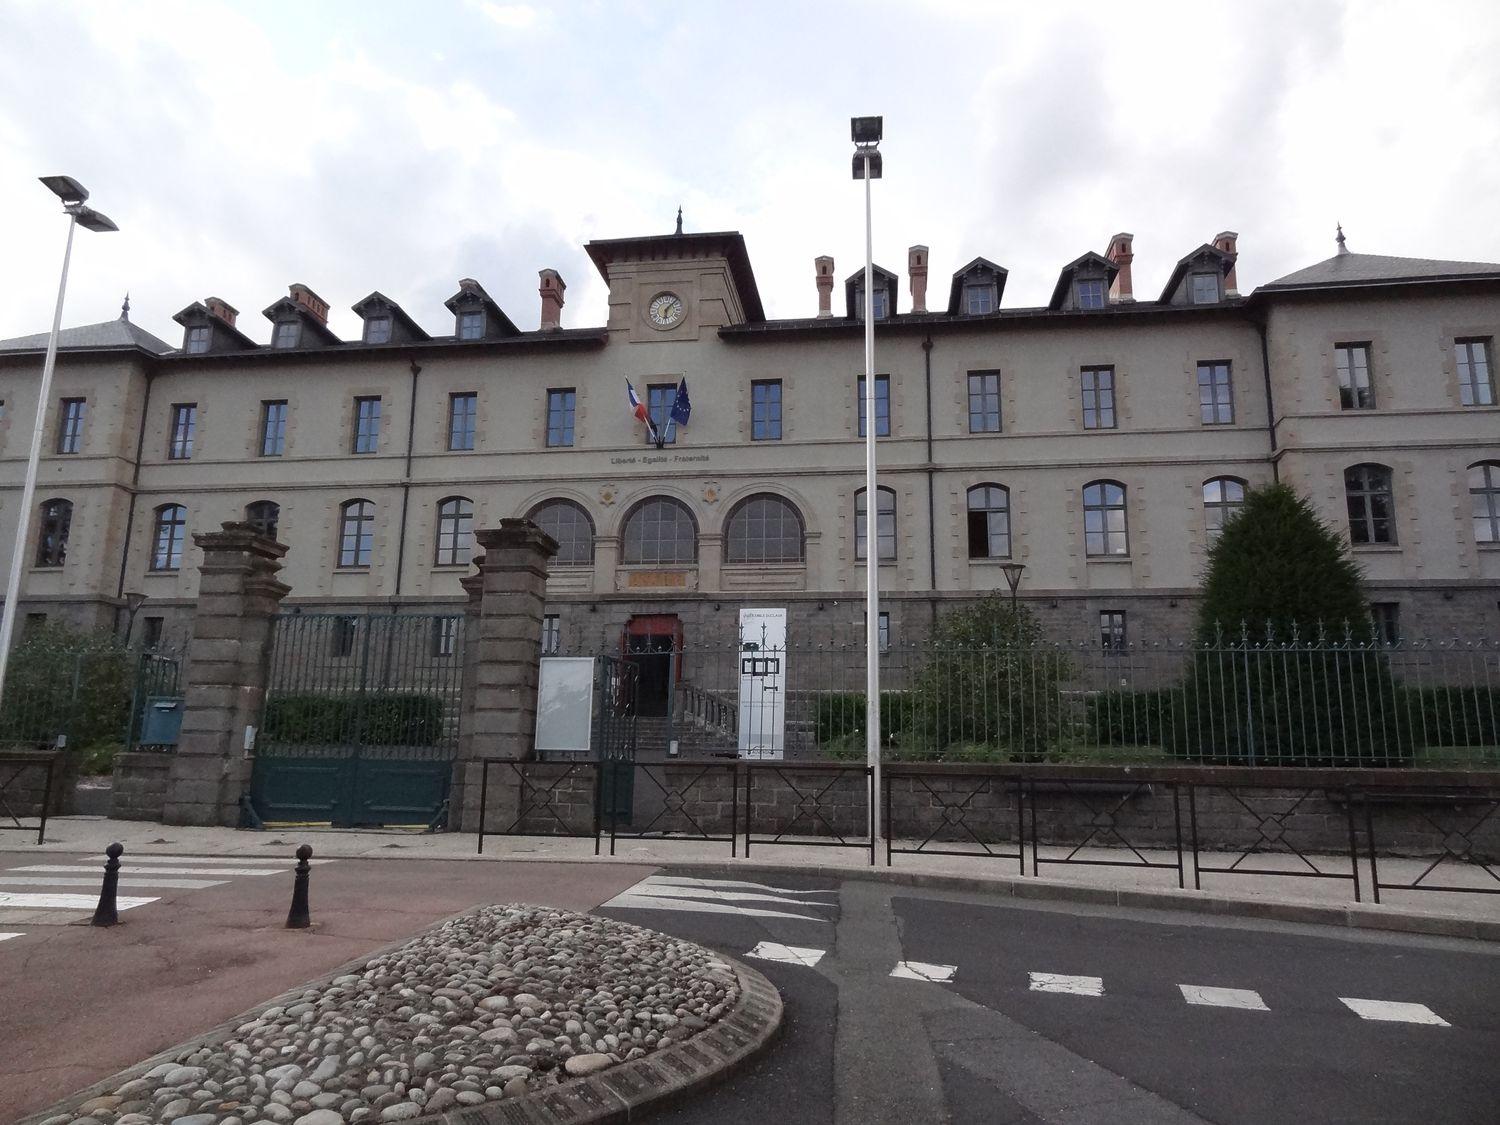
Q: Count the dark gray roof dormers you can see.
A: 8